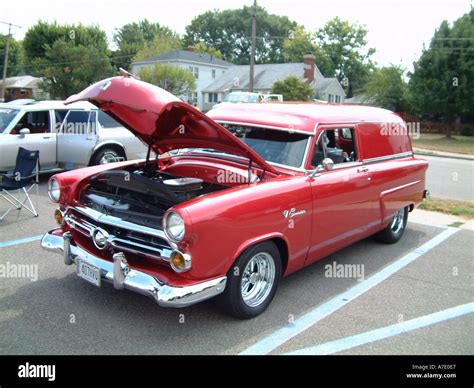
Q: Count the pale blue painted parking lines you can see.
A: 3